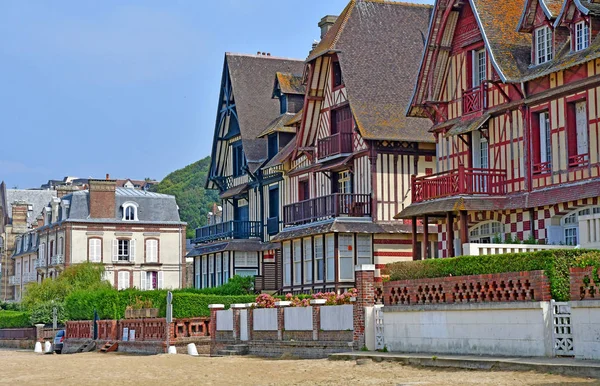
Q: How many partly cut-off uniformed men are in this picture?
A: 0